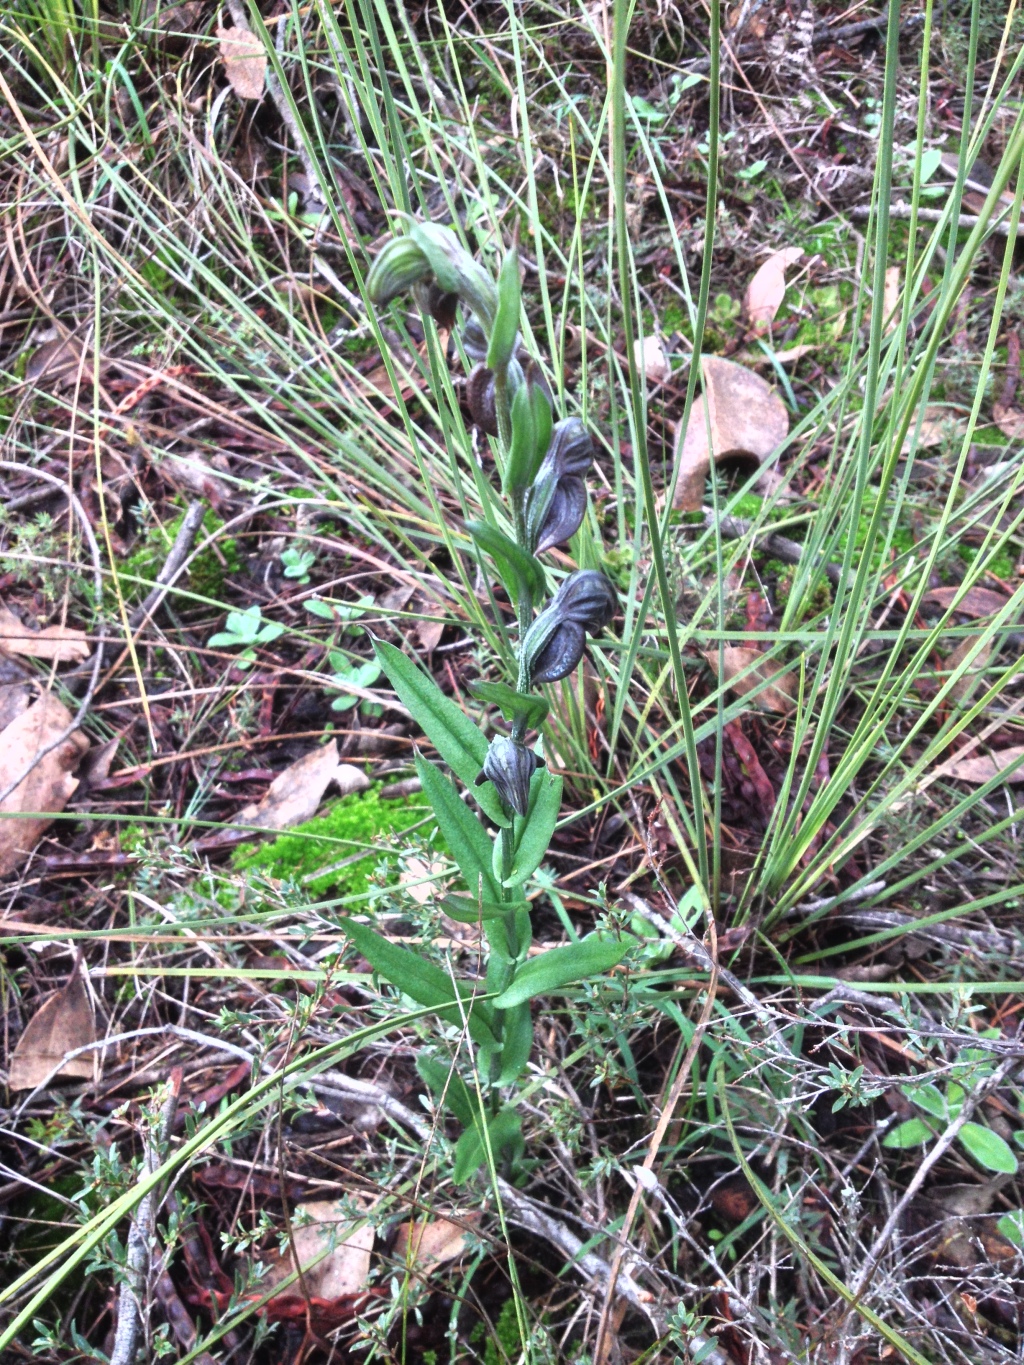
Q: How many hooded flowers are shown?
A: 5